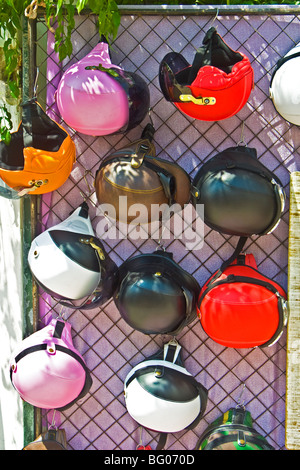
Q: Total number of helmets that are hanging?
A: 13